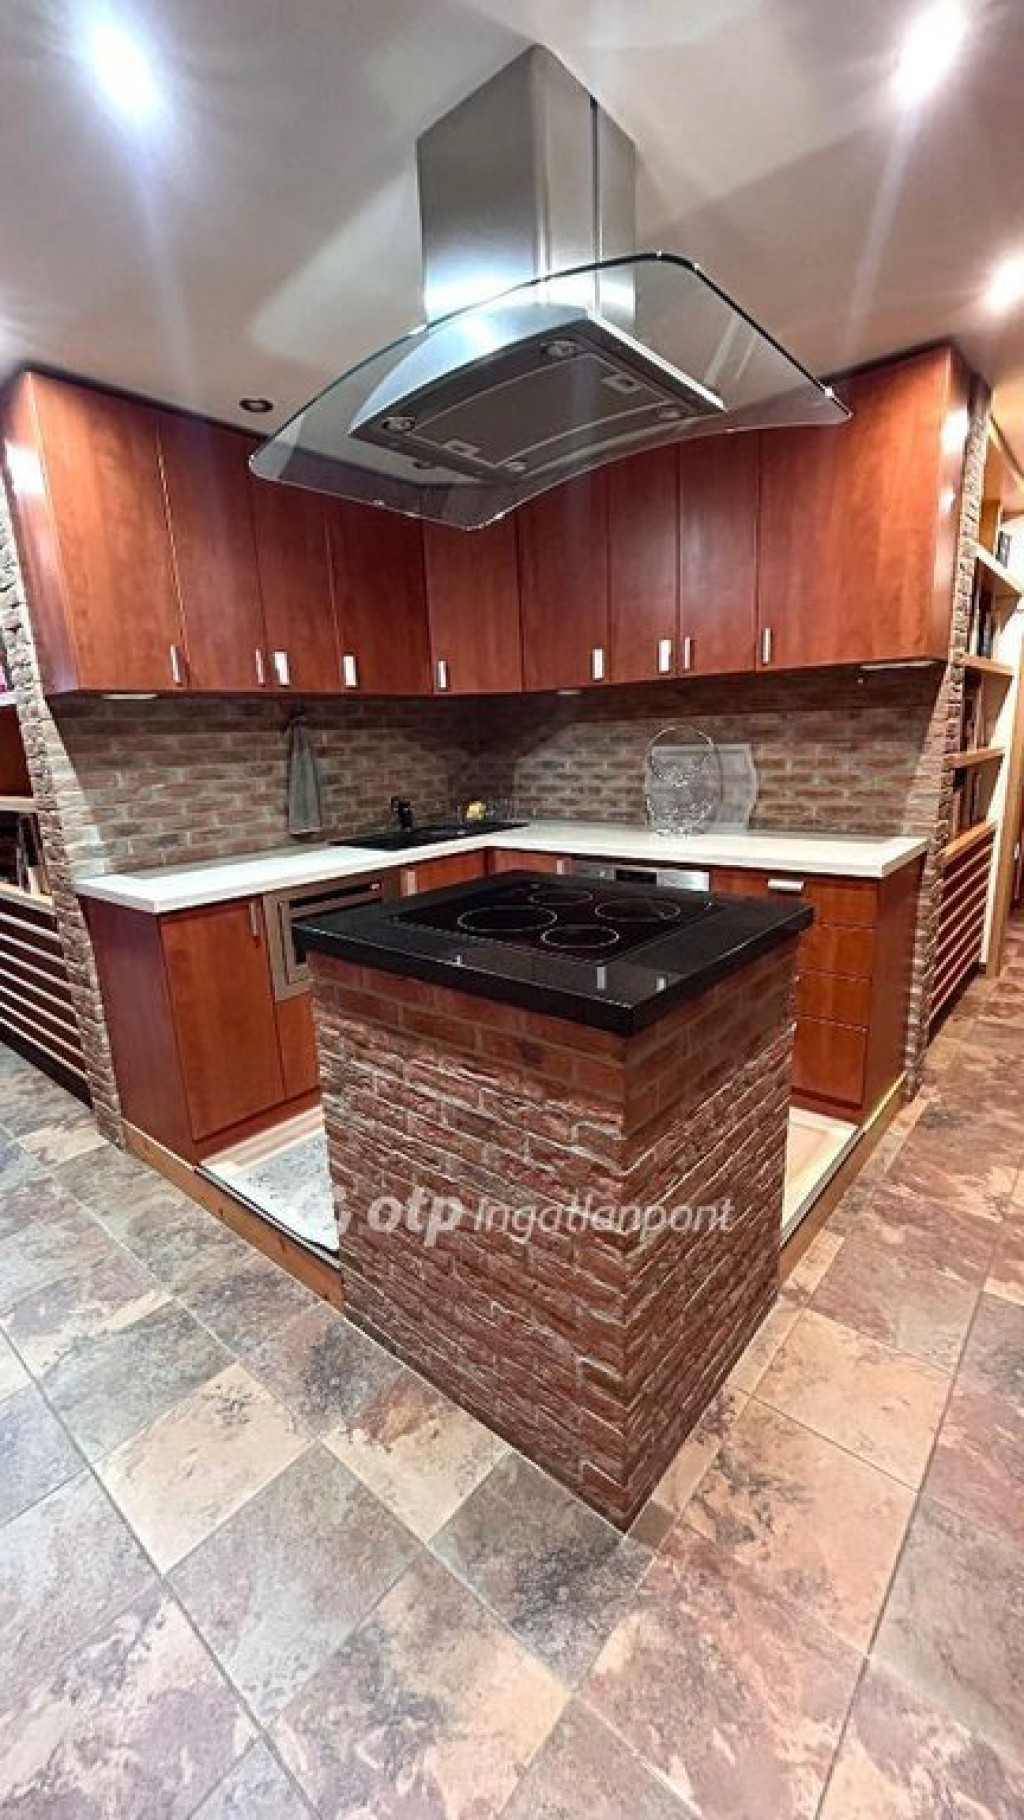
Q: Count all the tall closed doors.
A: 9